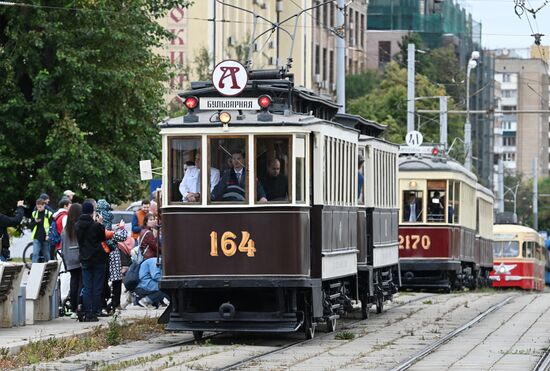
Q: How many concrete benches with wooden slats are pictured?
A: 2